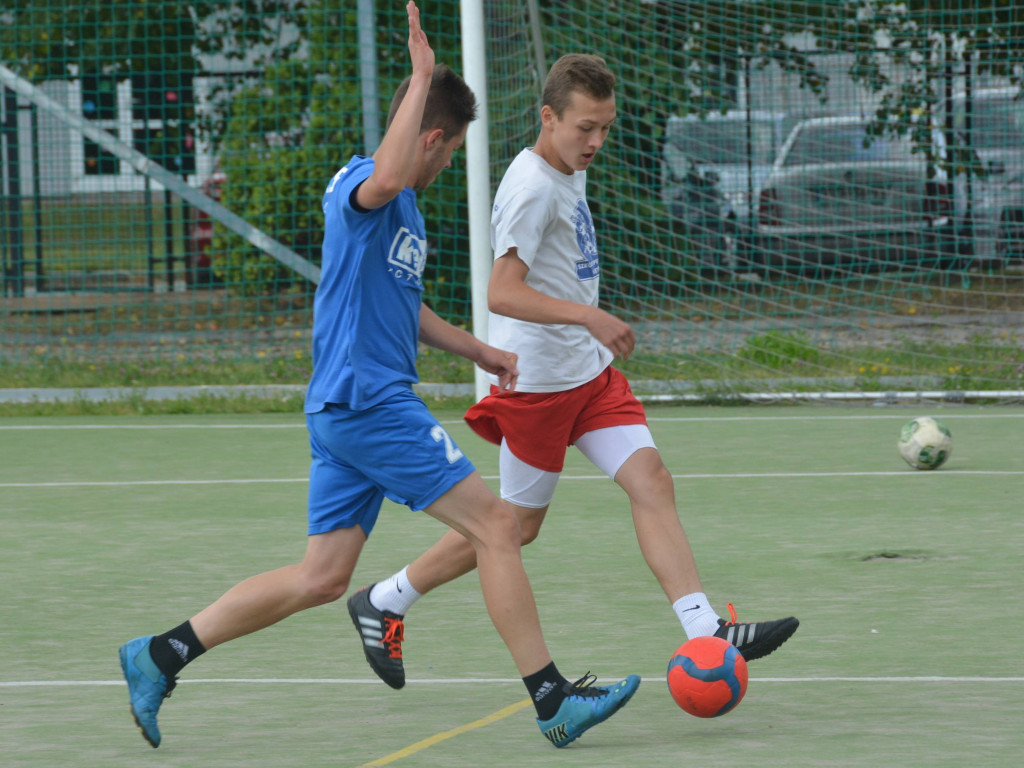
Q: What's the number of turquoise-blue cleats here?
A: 2